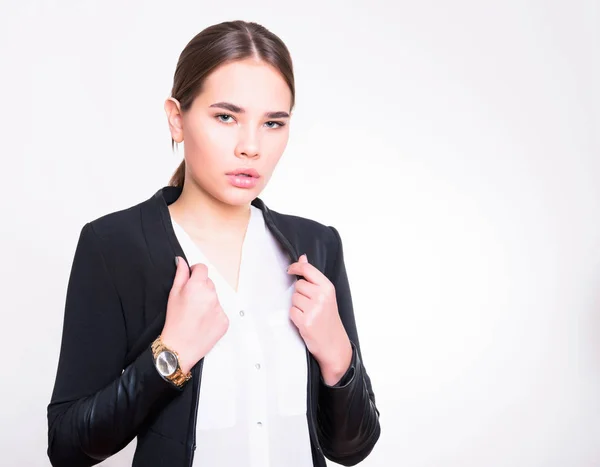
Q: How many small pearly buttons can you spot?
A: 3